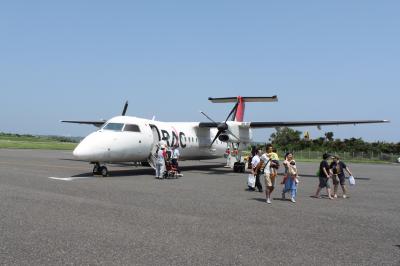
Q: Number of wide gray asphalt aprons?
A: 1